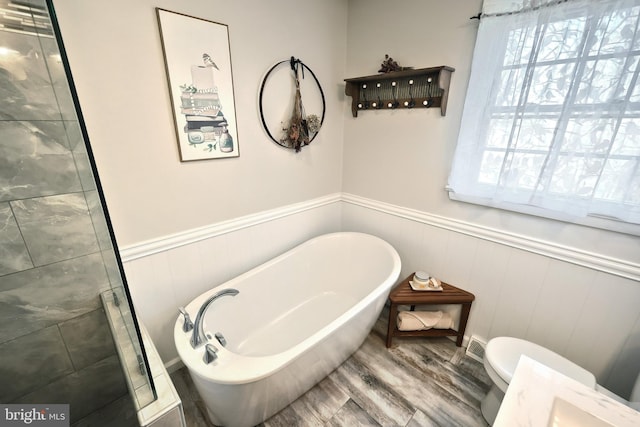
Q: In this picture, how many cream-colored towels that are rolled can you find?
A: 1